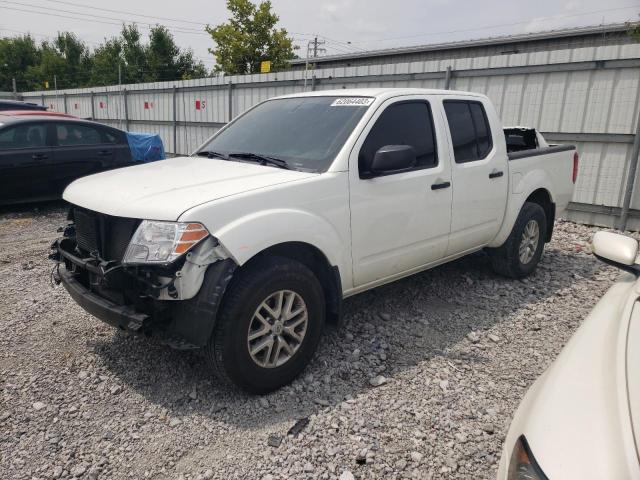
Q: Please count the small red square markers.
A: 5